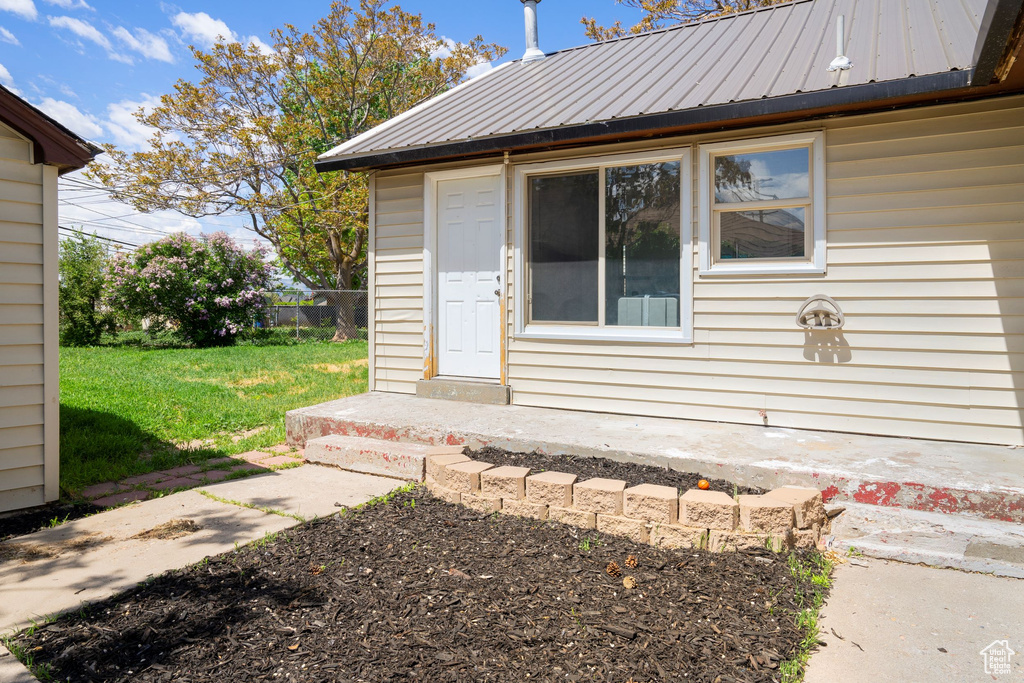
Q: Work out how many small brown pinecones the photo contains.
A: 3